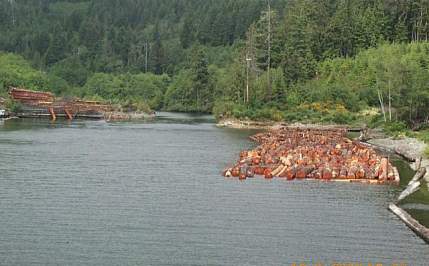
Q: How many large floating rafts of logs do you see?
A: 1